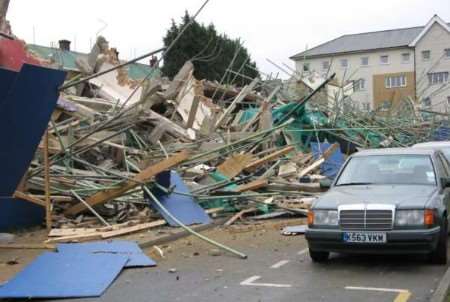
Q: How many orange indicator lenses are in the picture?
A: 2